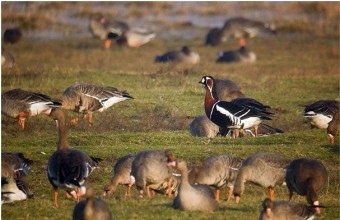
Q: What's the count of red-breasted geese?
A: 1